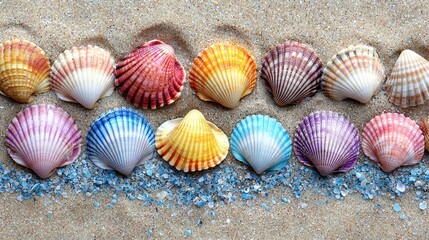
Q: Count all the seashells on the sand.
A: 14